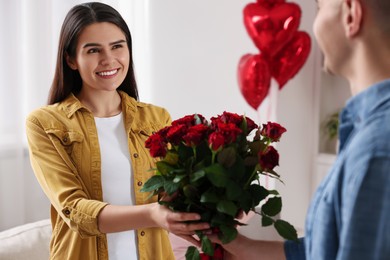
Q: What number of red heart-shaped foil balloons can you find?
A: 3